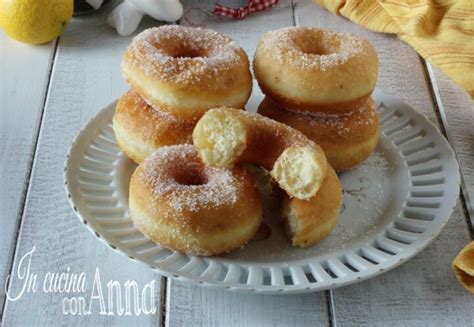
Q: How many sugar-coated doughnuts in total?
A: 6